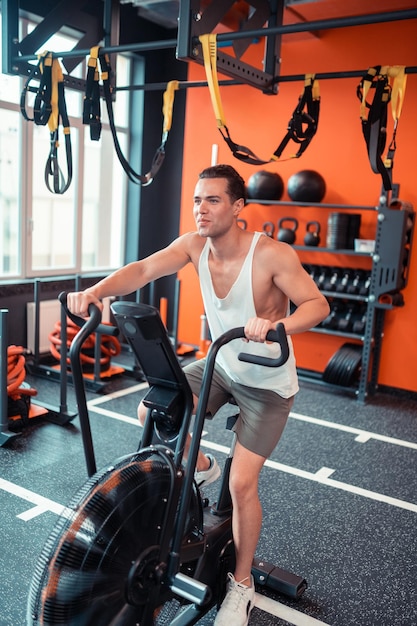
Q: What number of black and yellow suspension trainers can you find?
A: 4